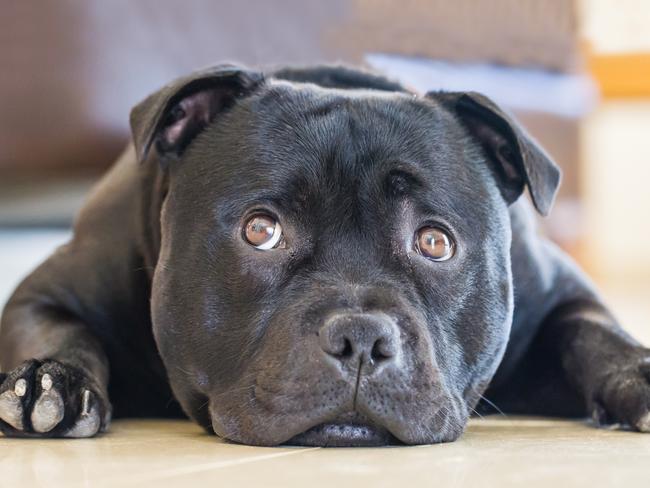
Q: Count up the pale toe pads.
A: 3